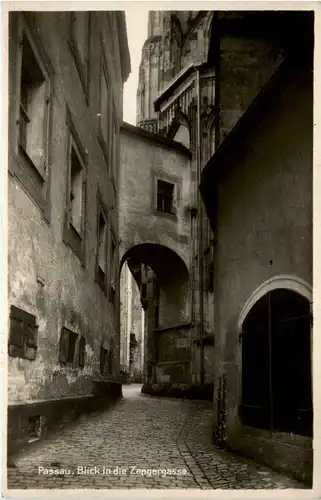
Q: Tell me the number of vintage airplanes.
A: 0